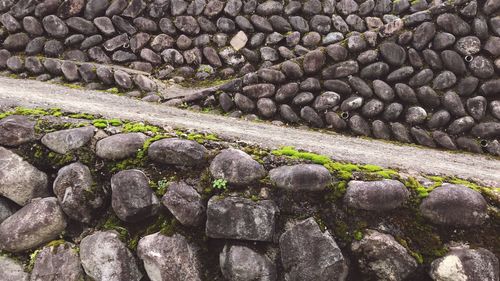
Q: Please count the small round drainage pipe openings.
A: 4